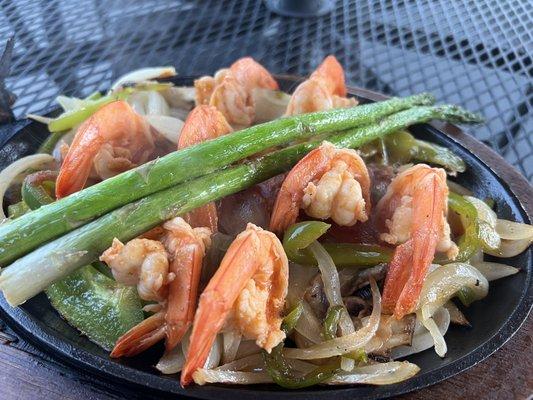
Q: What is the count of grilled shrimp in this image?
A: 8